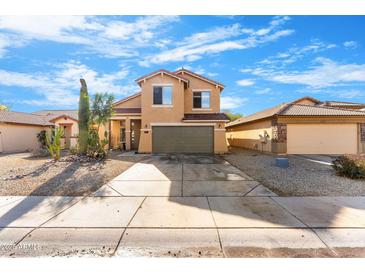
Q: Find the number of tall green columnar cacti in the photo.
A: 1